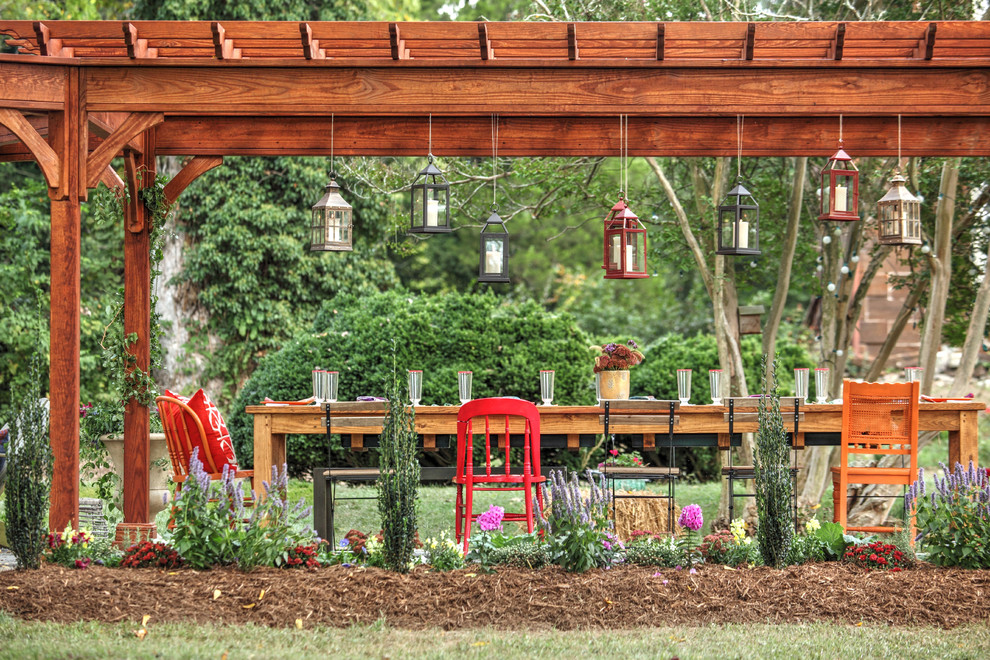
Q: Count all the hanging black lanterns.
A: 3